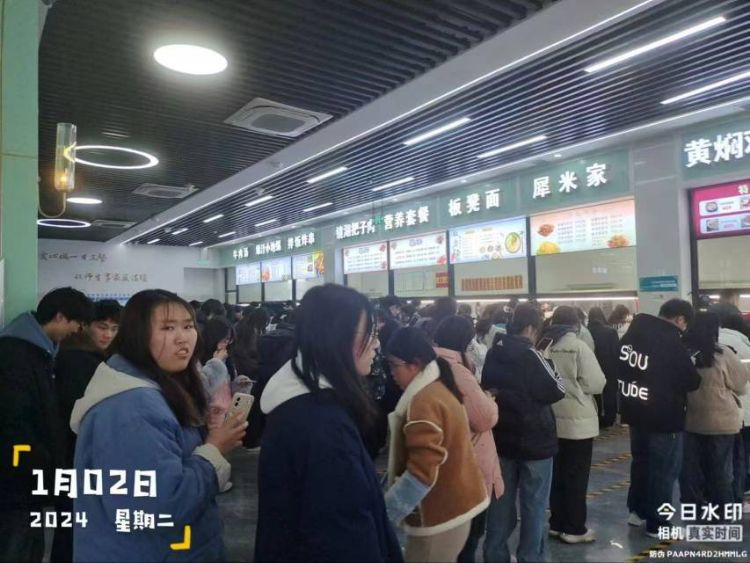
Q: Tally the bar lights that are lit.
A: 14